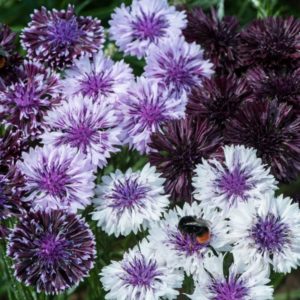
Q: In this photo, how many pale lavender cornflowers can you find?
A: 6